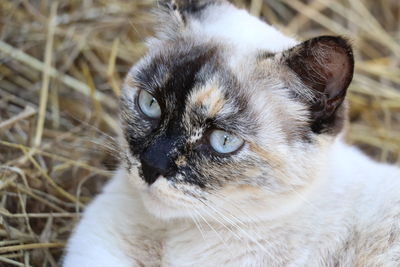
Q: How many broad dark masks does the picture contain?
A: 1